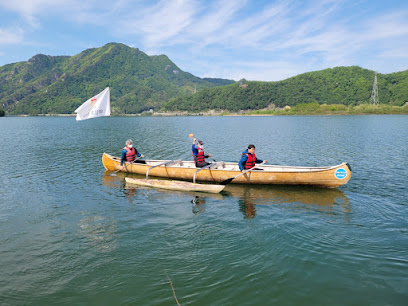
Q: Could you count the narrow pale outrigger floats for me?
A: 1